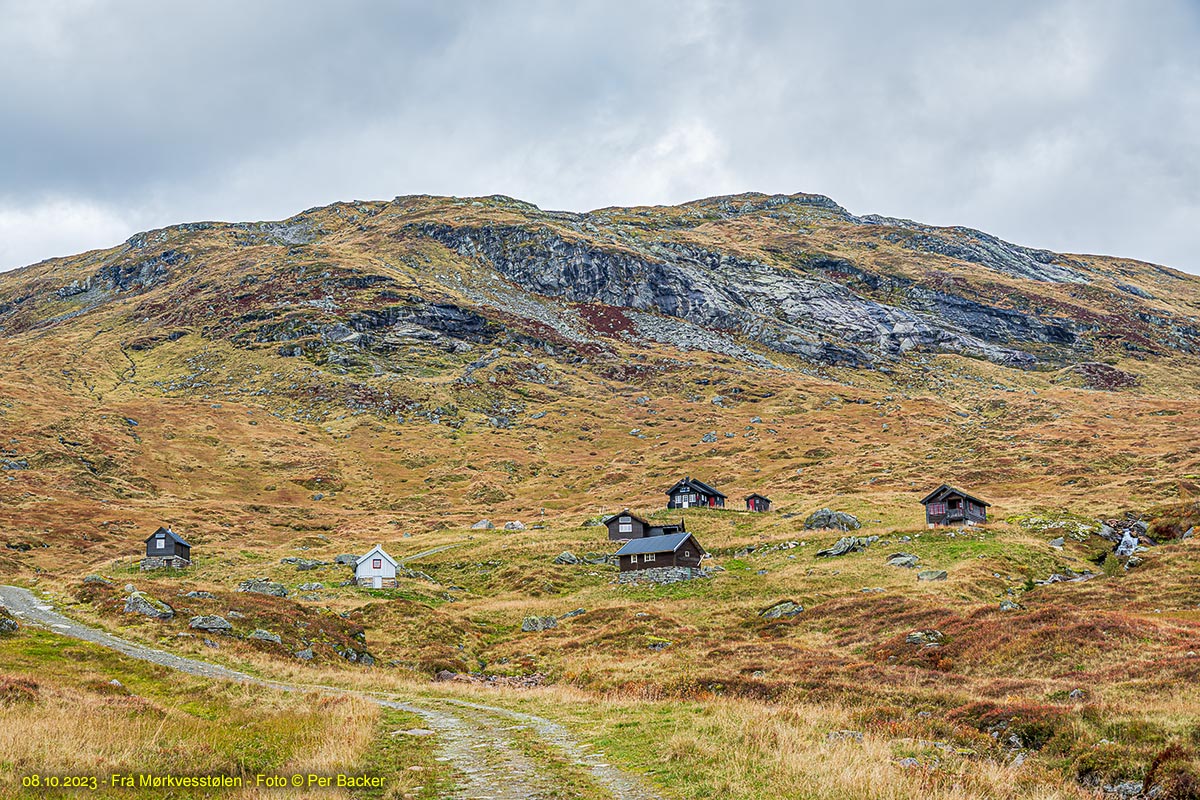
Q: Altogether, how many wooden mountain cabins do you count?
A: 7